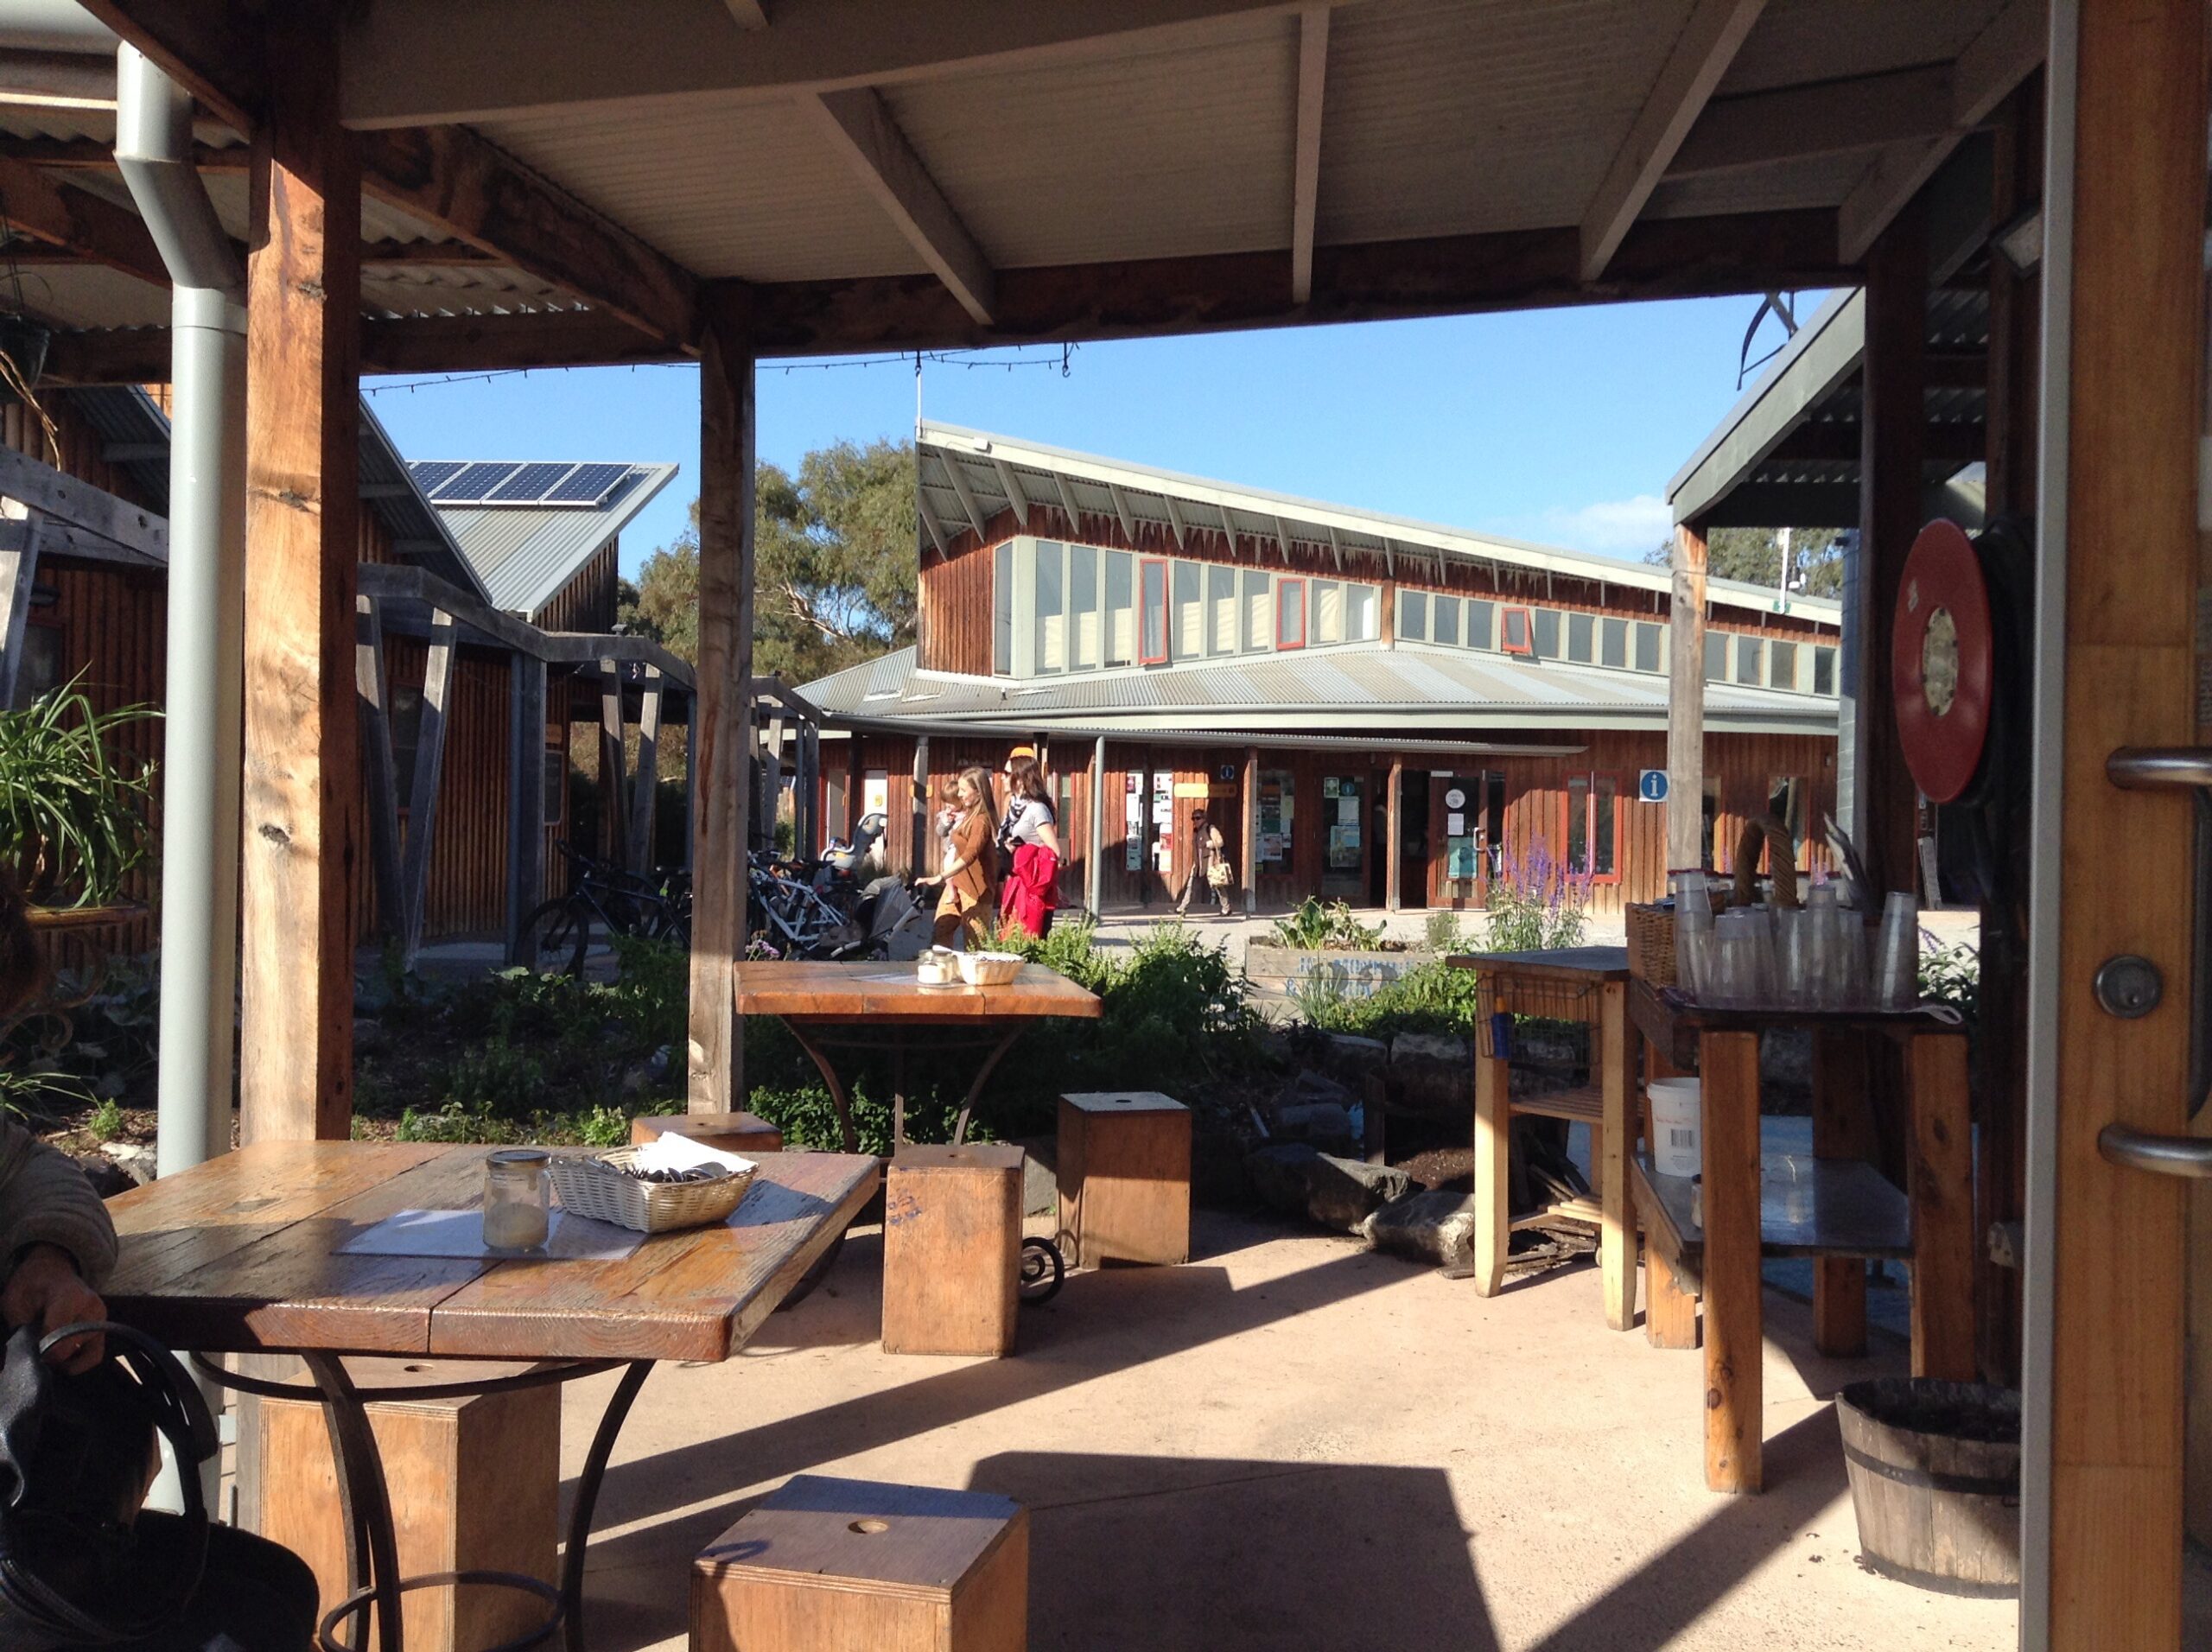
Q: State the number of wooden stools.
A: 5